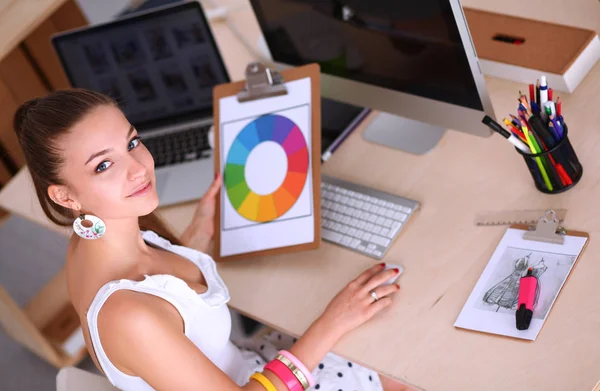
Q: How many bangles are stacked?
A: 4